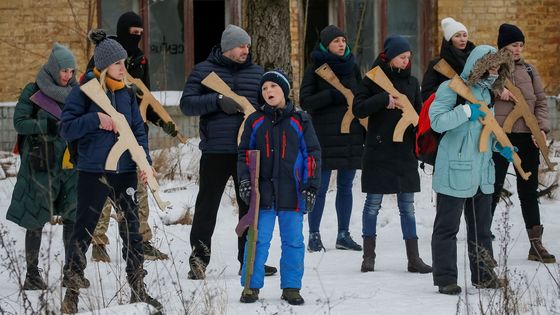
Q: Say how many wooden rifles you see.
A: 10